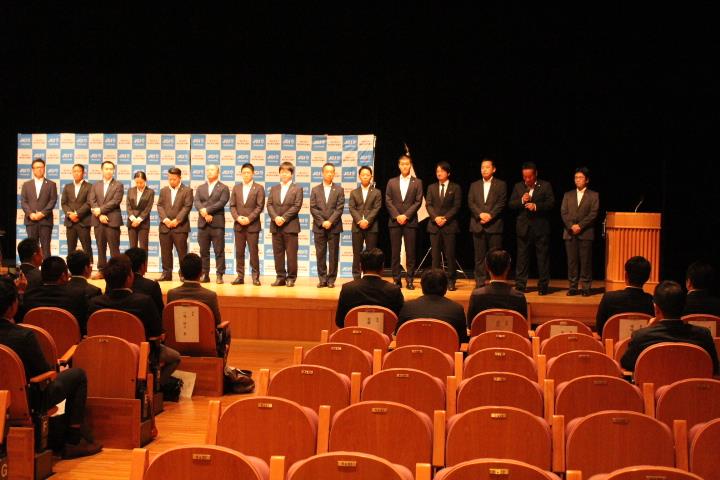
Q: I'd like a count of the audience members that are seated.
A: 13